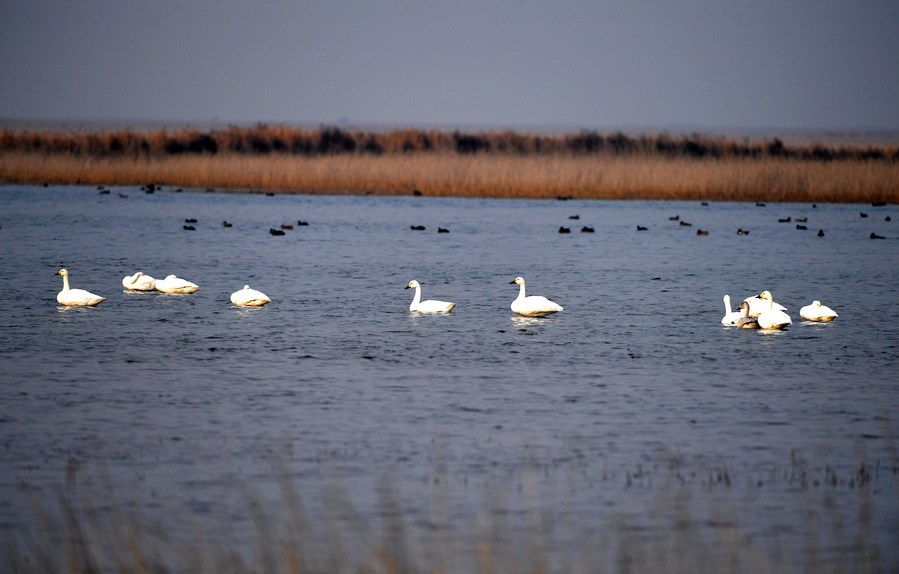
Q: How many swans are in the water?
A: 11